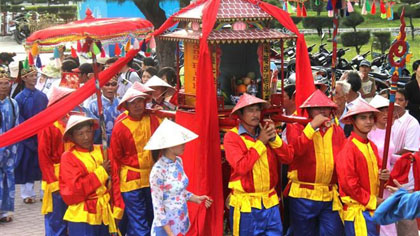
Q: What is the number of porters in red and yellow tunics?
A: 6